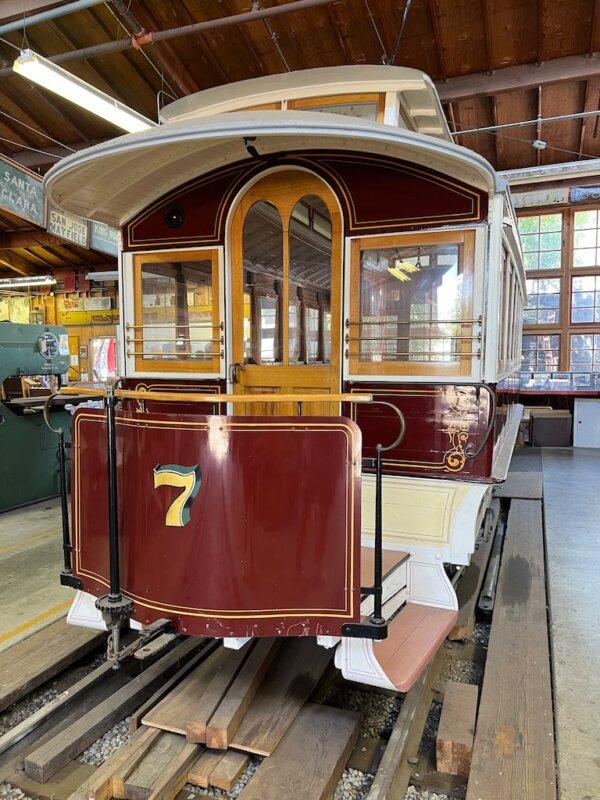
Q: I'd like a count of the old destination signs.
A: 3